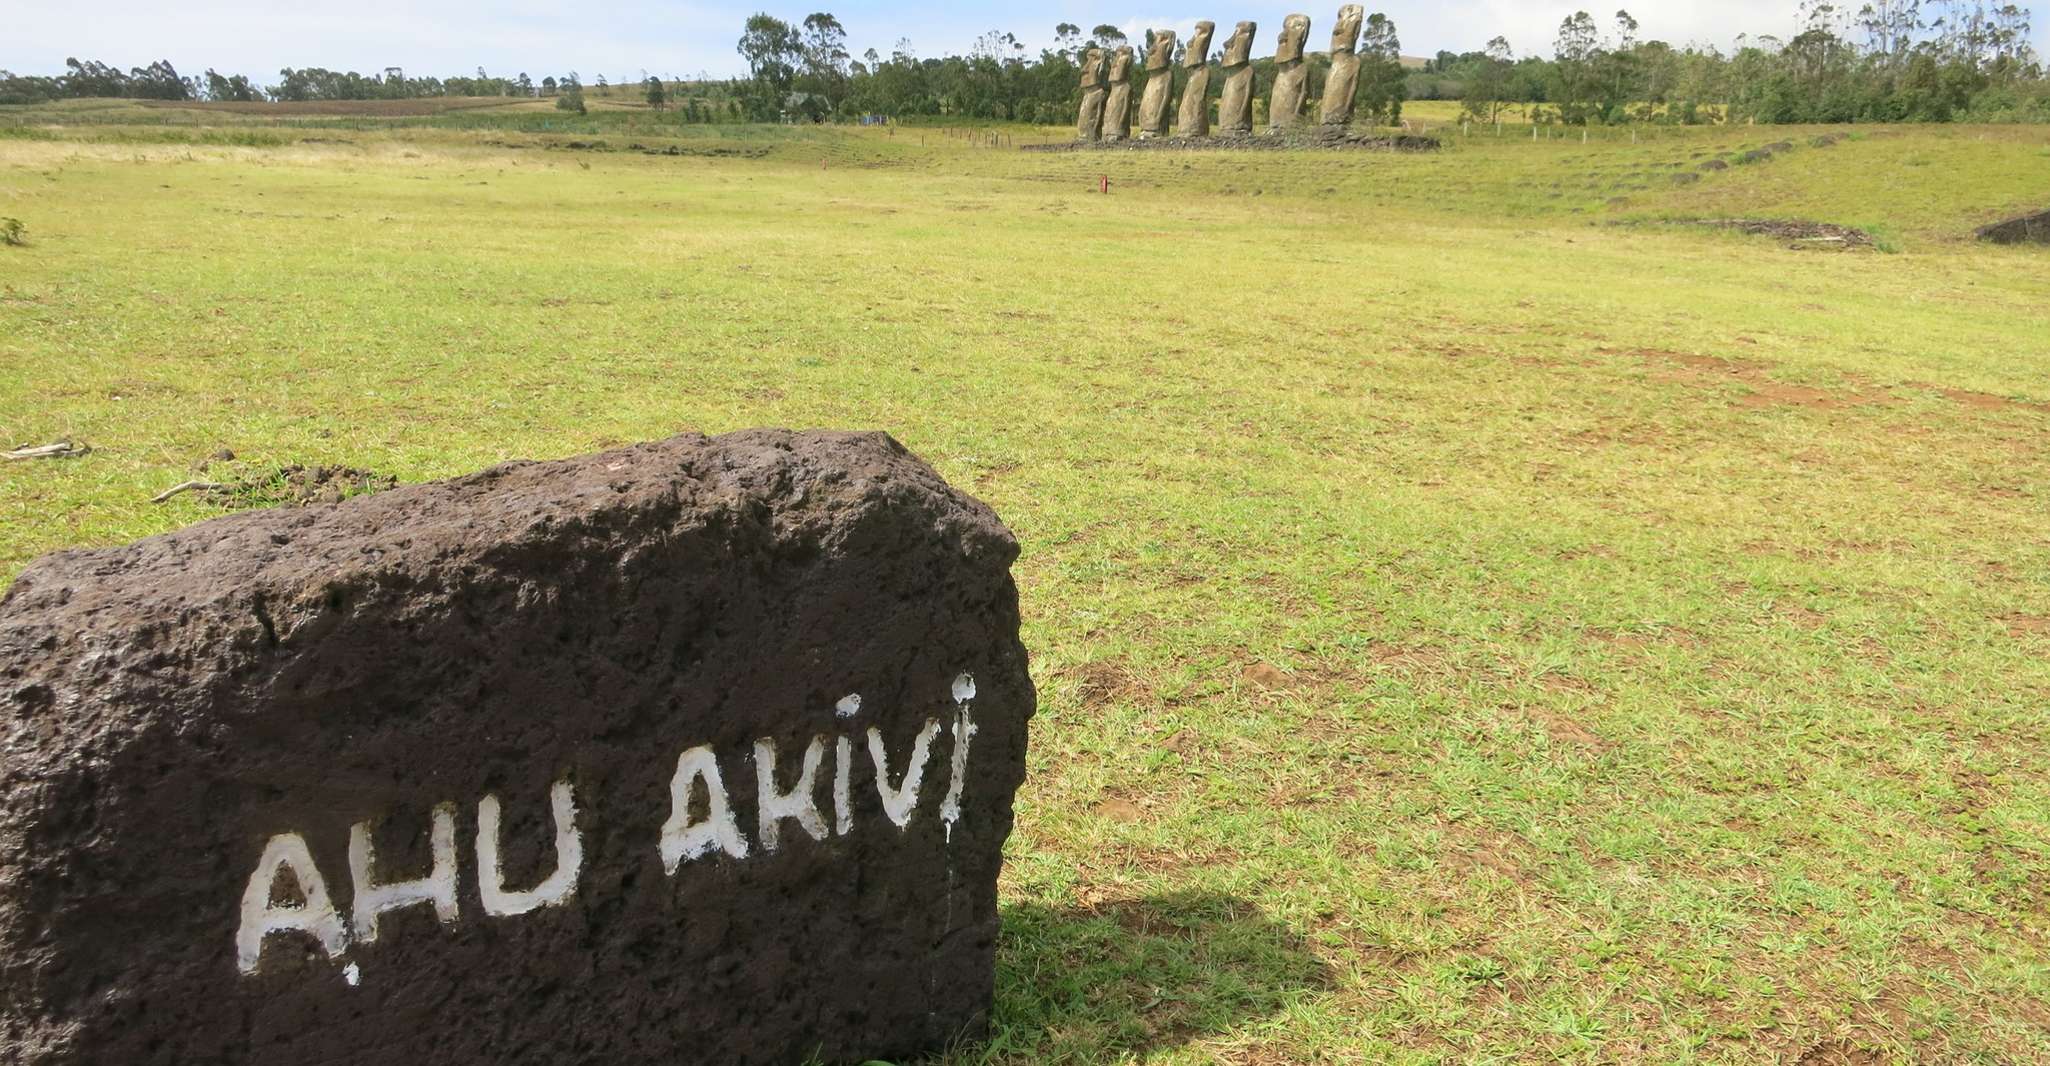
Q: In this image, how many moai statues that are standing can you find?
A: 7